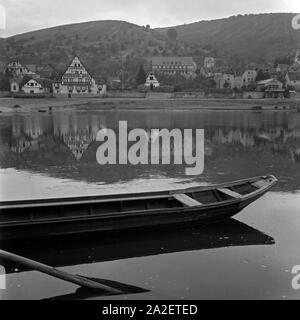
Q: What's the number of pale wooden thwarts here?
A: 2